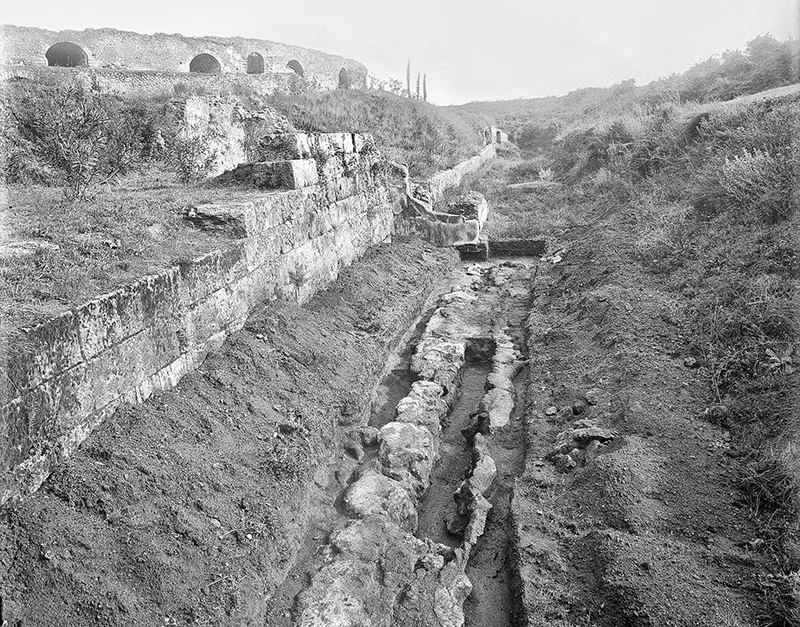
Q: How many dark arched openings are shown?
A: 5